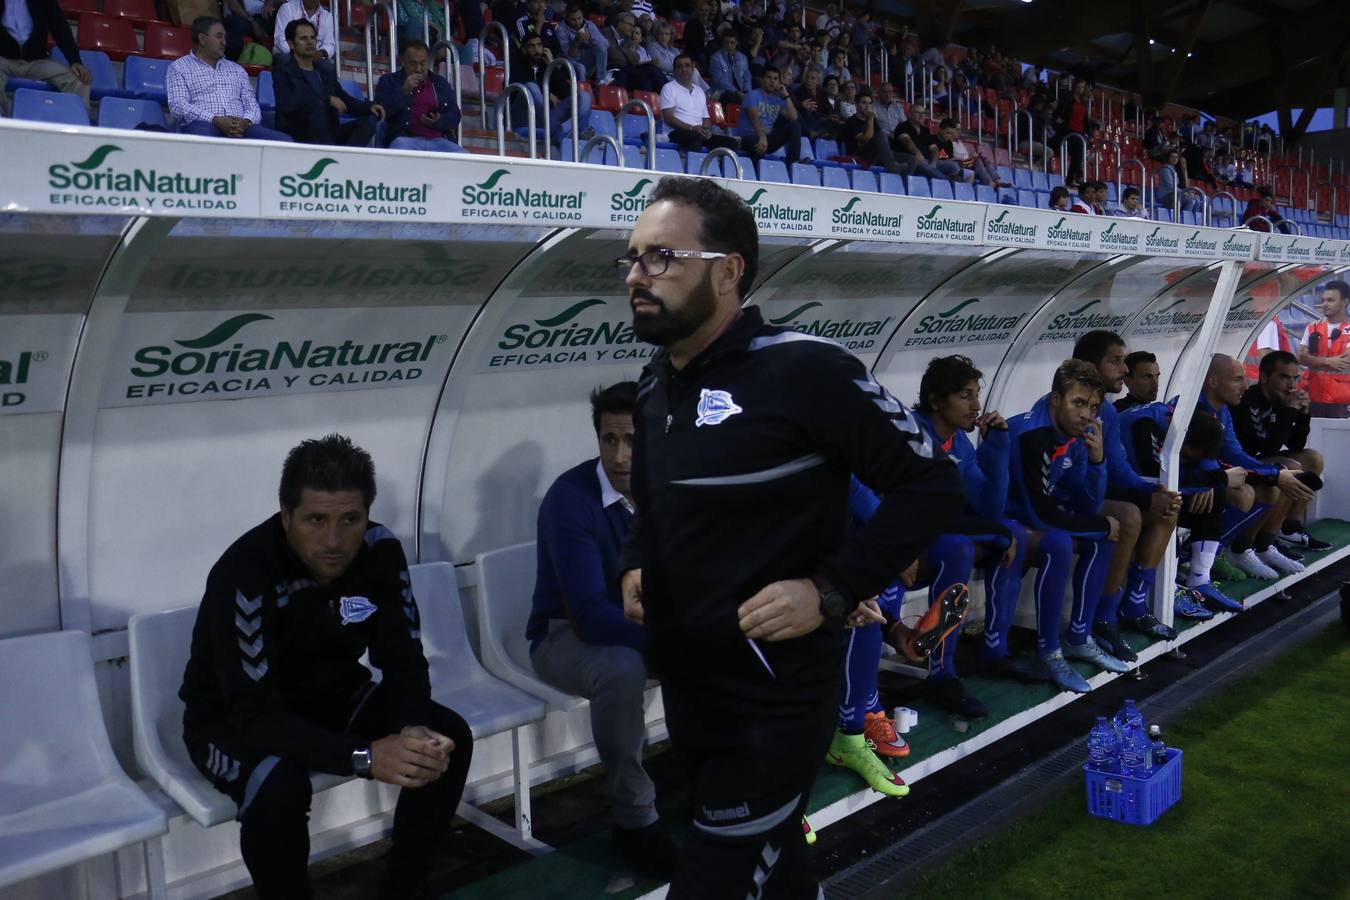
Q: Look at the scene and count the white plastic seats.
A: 4